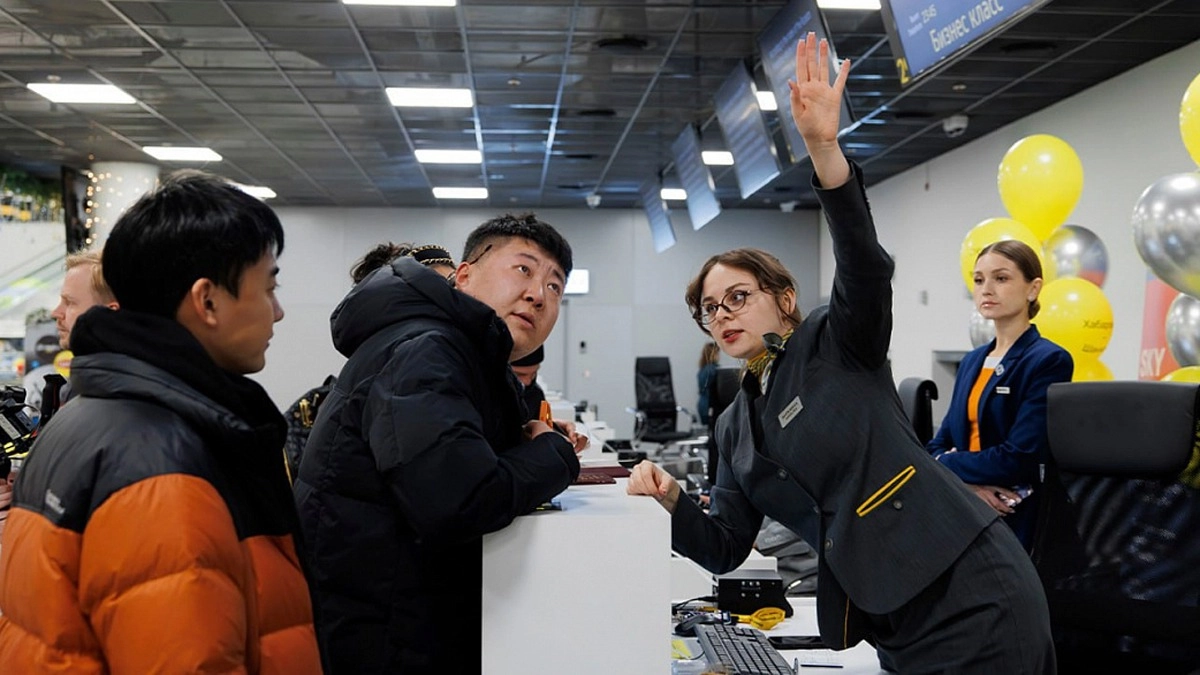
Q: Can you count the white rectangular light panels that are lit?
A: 11